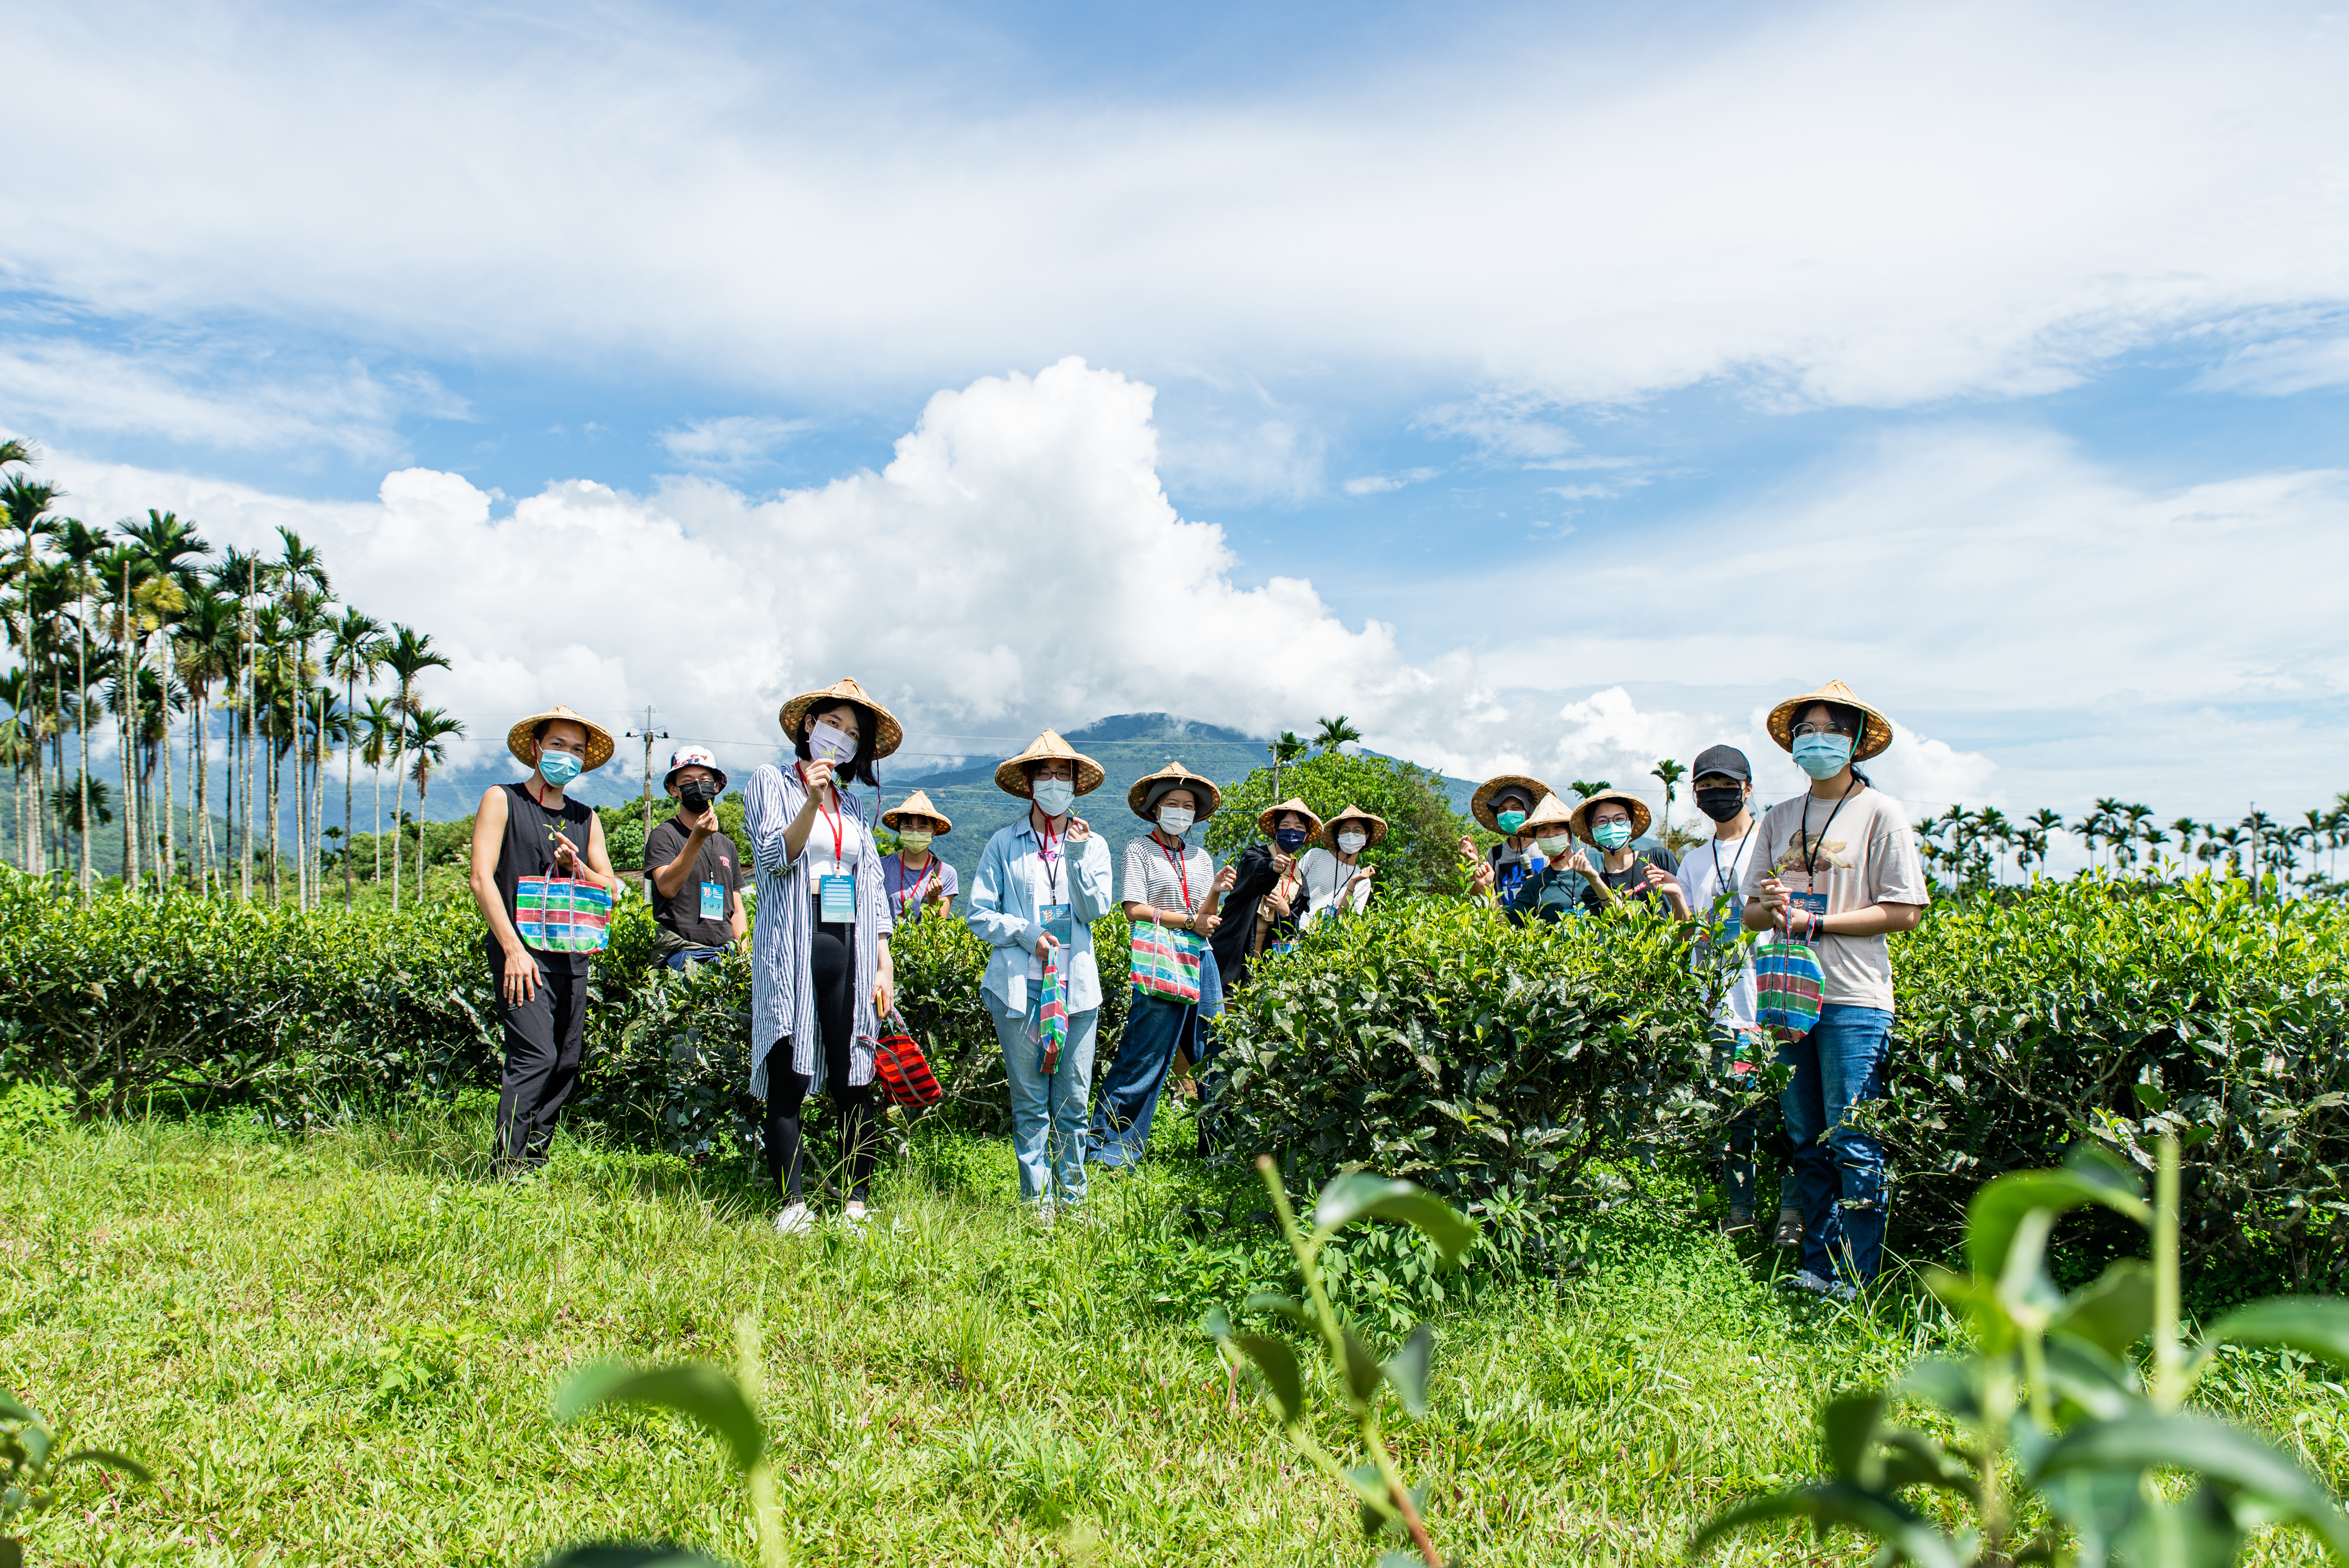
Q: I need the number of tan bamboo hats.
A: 11